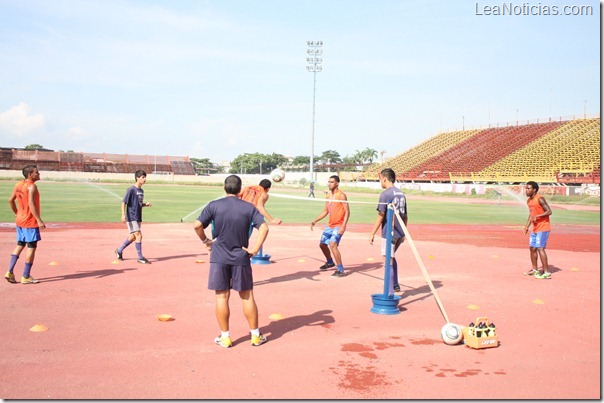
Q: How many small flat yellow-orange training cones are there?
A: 13